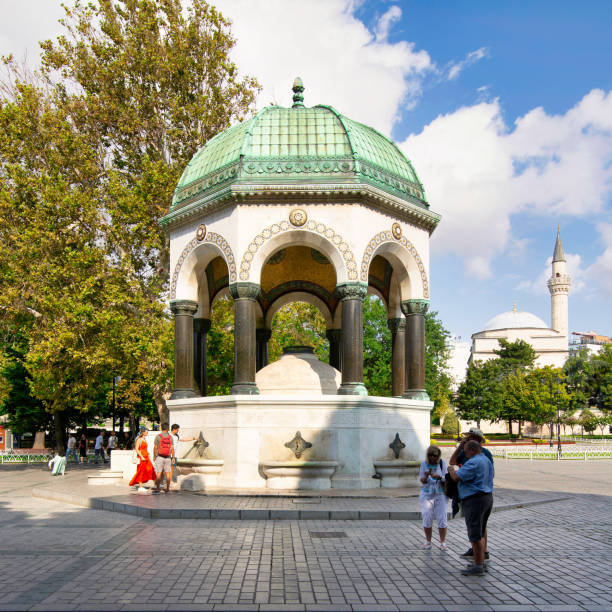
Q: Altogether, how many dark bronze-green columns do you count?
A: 8